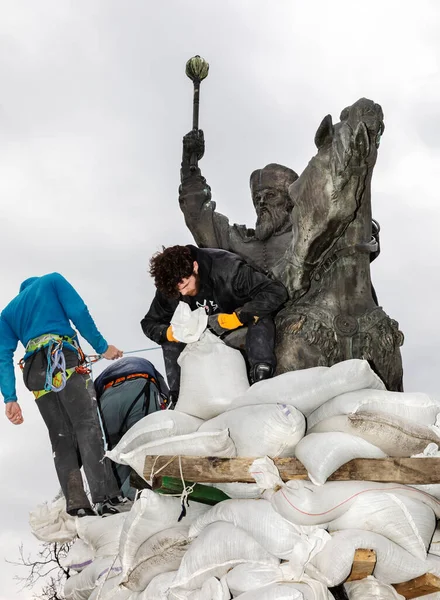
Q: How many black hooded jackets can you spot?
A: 1